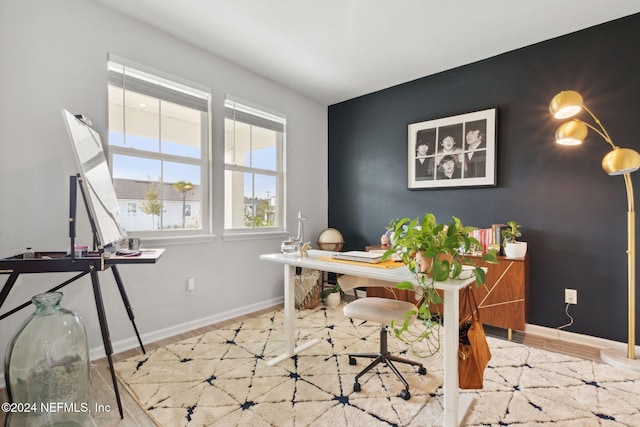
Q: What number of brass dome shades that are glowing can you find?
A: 2